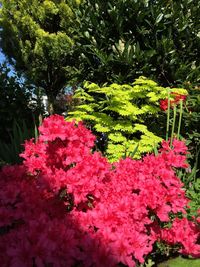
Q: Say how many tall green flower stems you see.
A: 3